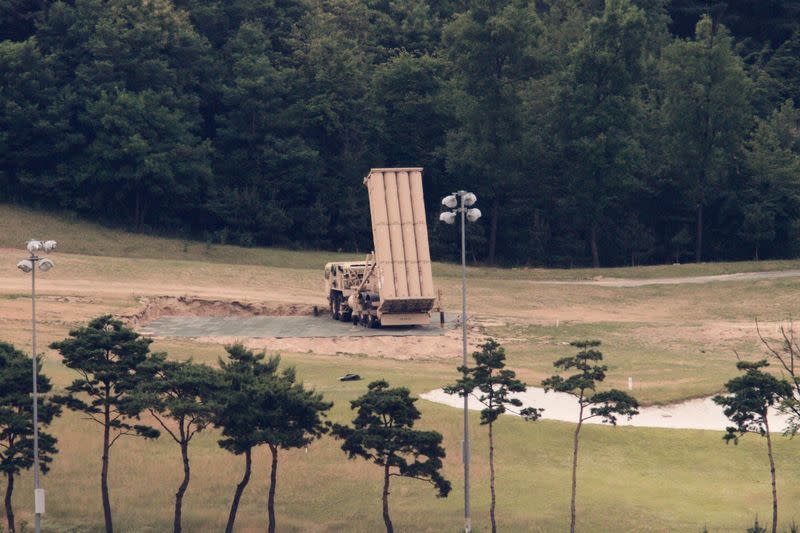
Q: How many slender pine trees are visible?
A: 9